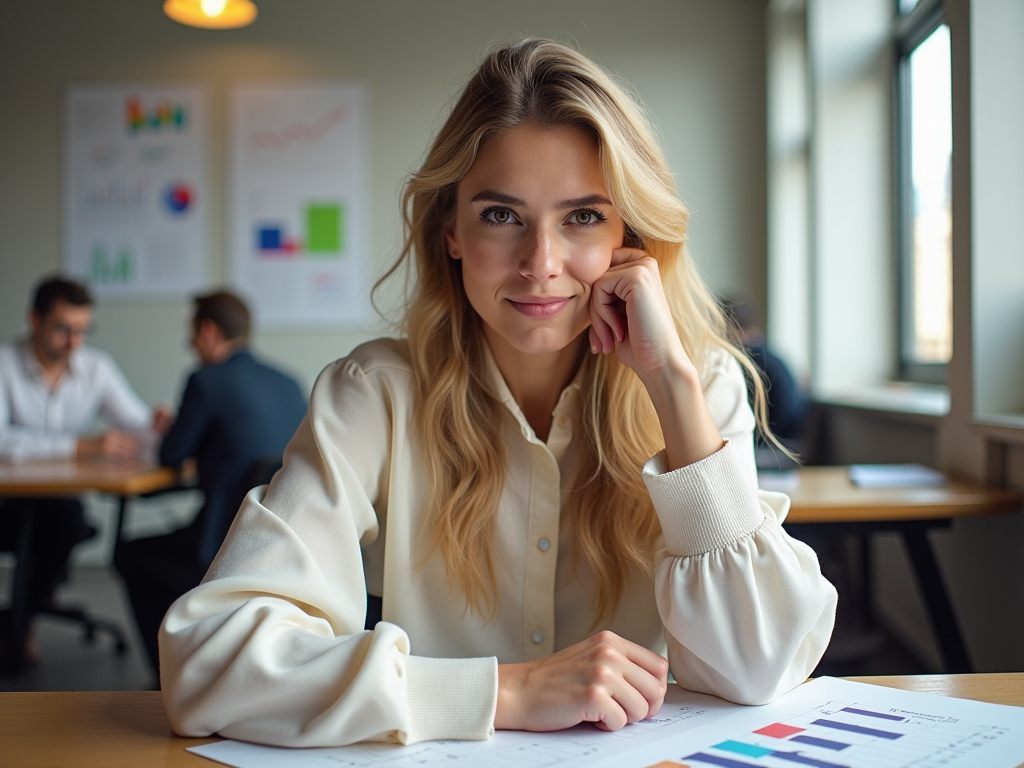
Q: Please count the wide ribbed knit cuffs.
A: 2